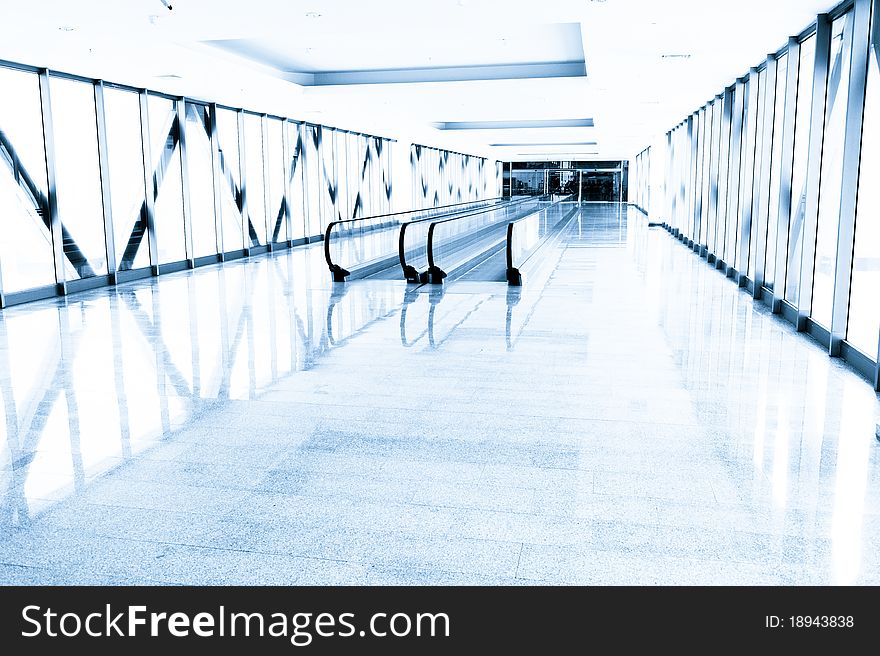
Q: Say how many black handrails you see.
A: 4